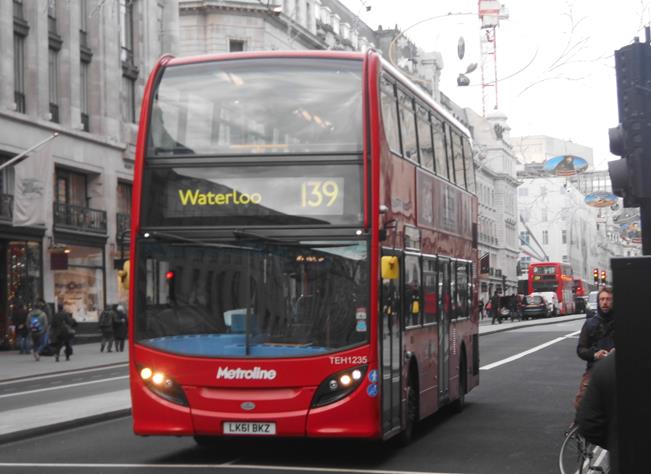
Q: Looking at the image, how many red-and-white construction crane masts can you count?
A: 1